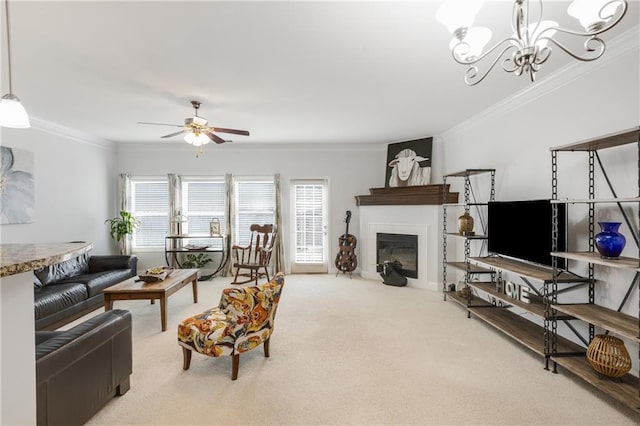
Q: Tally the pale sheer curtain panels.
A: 4